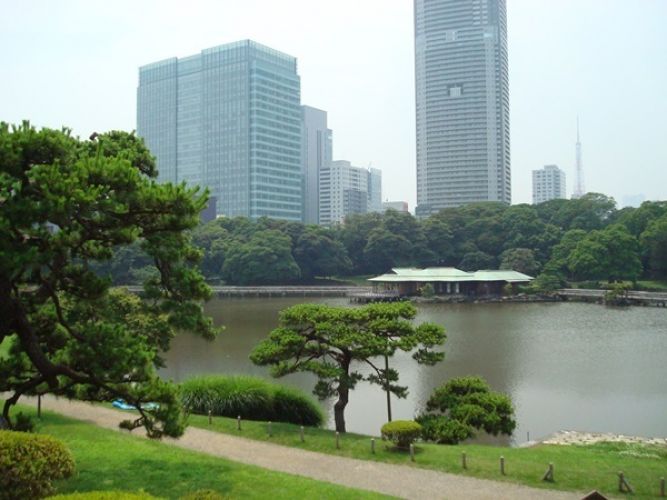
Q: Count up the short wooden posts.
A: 12